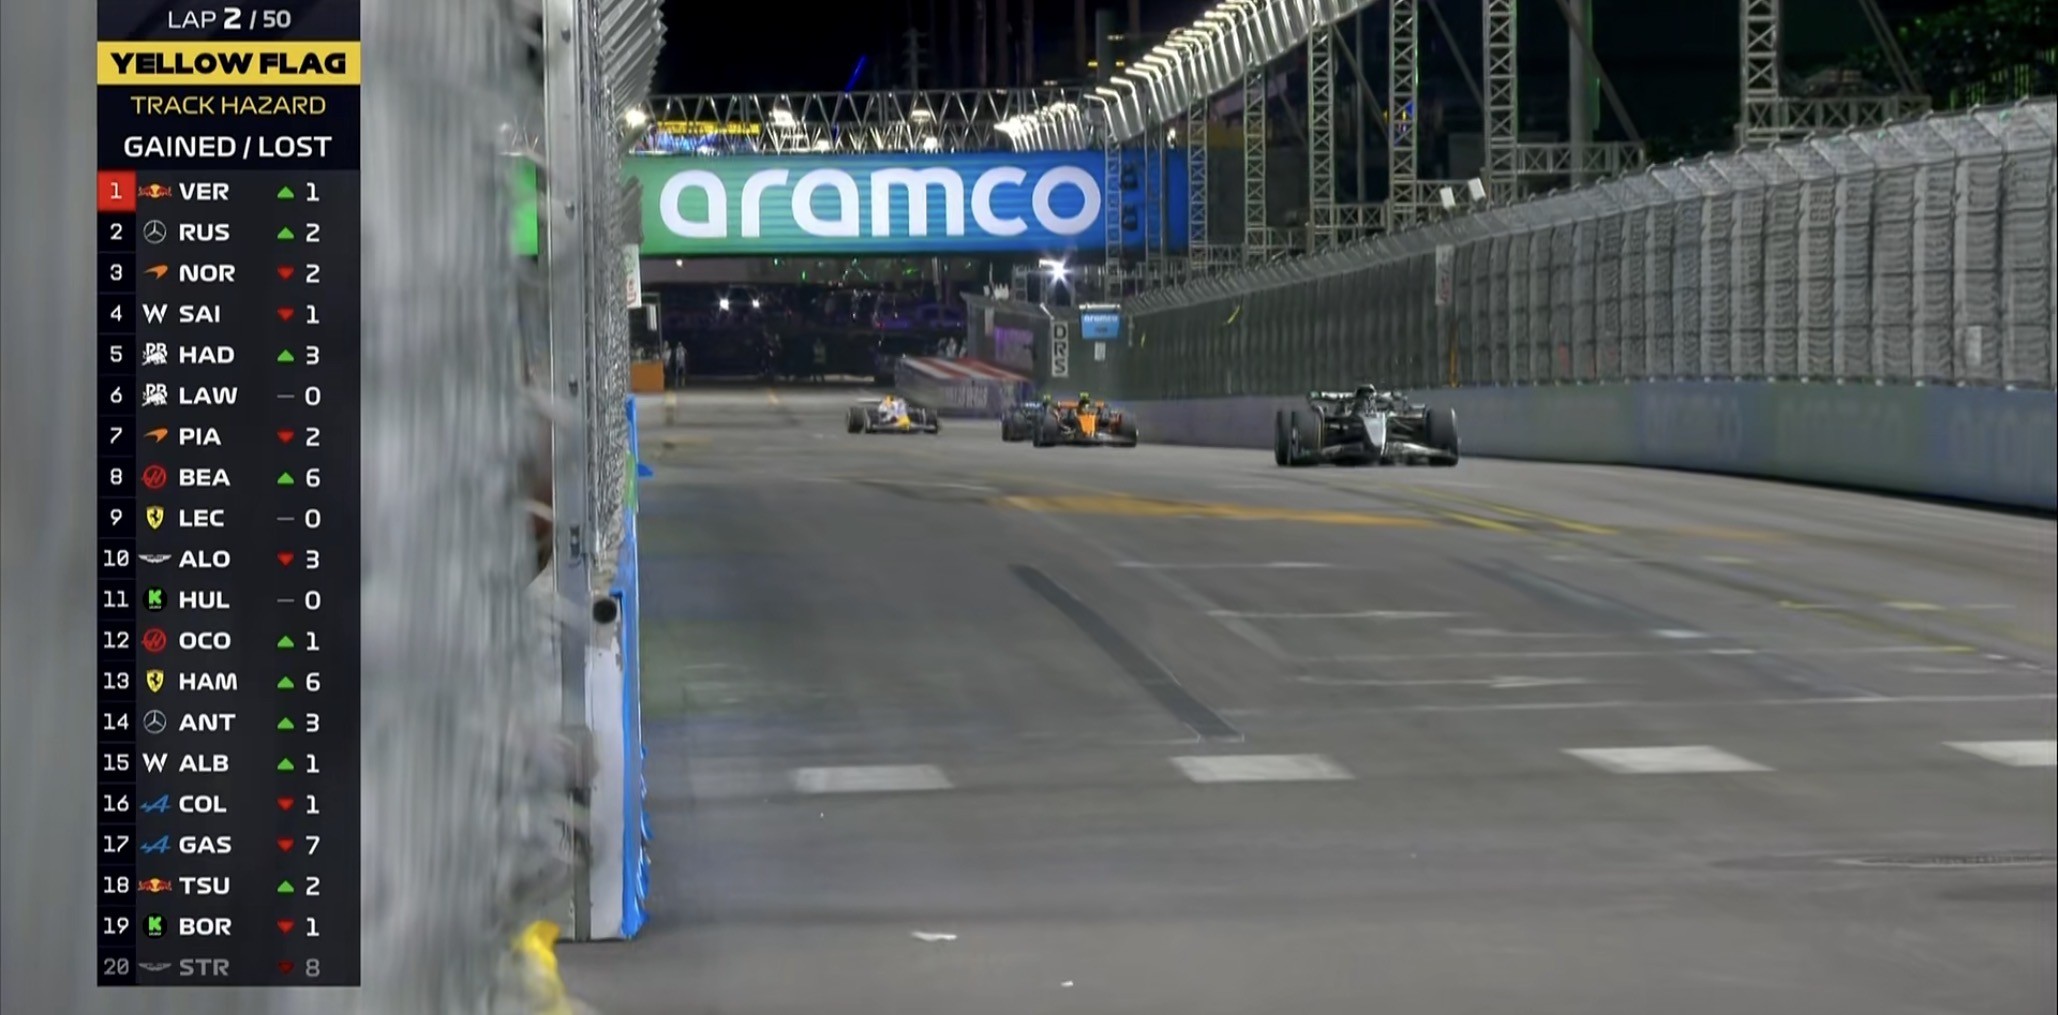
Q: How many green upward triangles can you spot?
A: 9